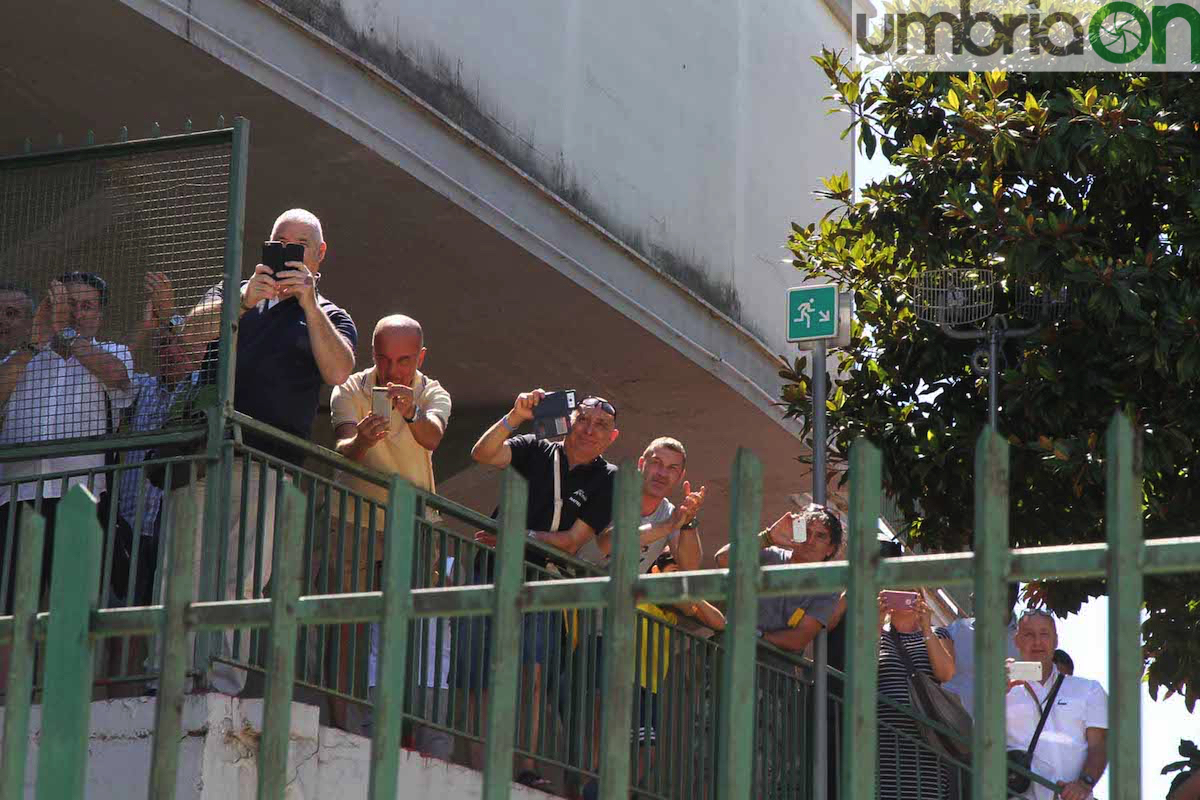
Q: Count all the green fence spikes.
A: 11